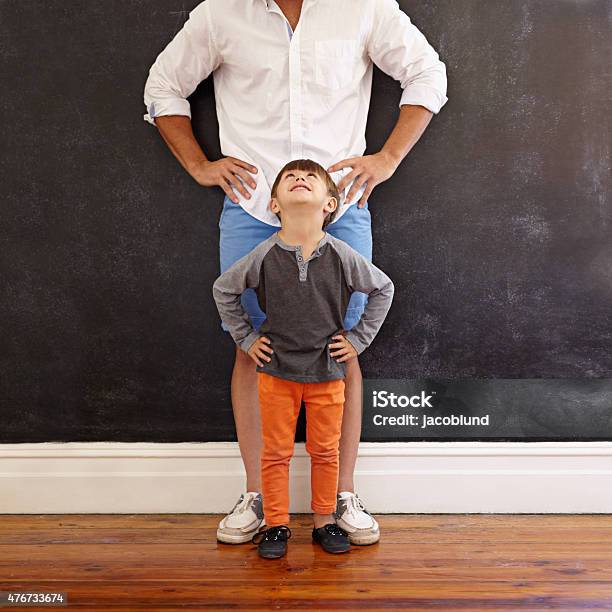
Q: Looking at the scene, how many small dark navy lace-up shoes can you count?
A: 2